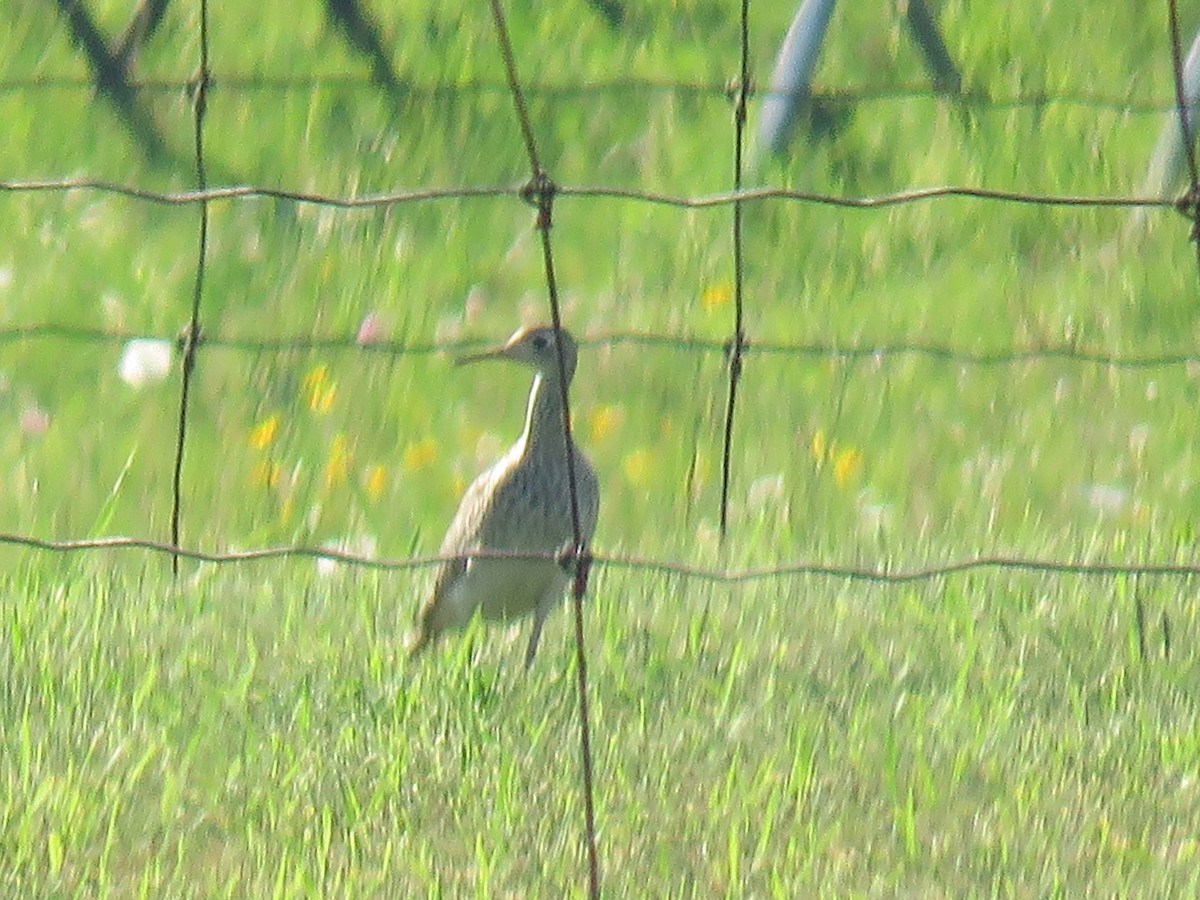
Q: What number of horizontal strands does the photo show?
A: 4